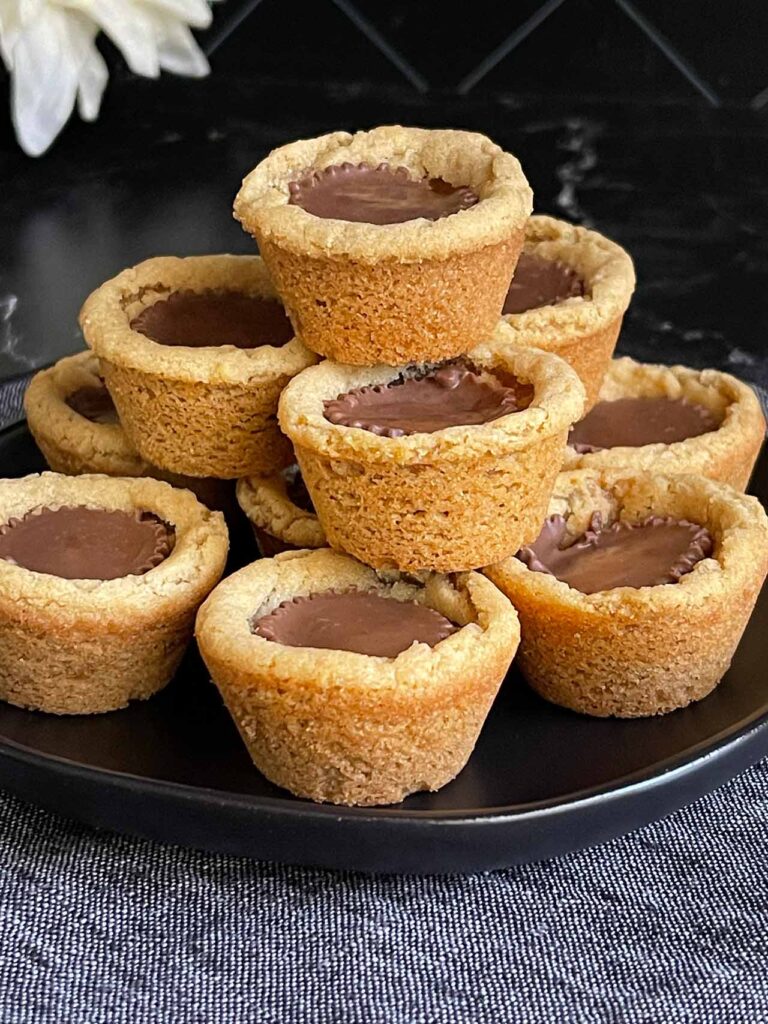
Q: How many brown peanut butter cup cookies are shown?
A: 10